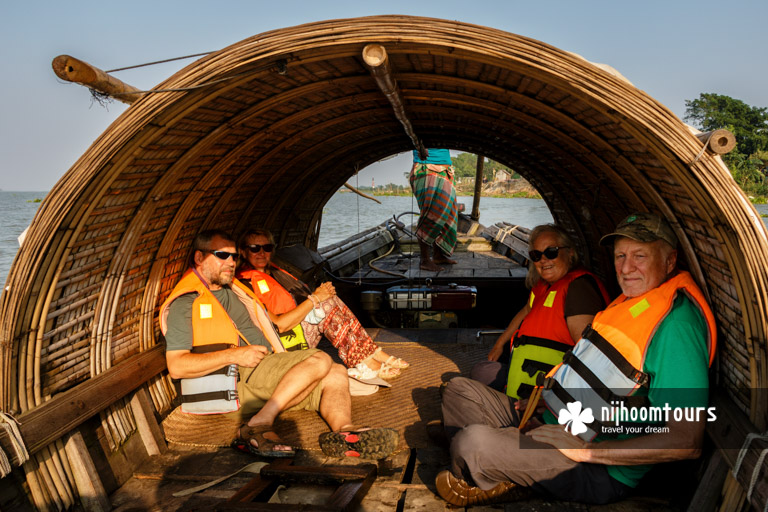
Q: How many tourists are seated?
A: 4